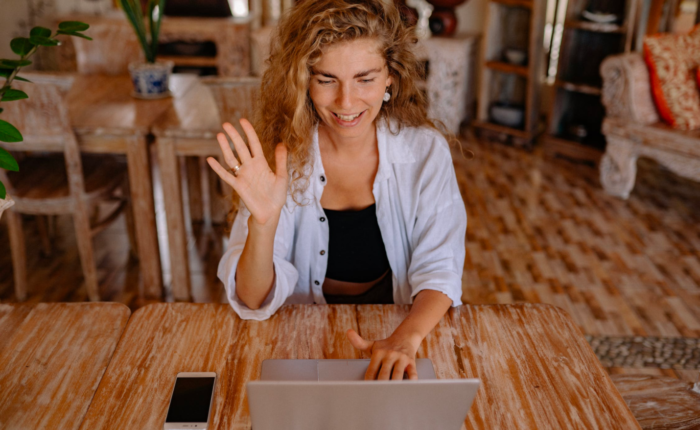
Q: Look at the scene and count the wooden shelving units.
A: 2